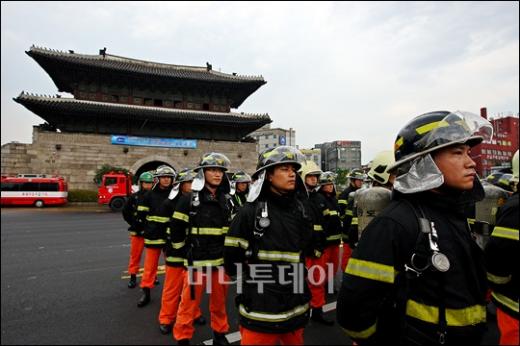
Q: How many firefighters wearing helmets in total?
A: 13